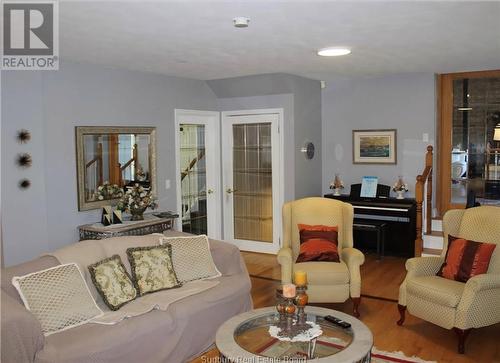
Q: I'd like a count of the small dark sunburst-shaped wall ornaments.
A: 3